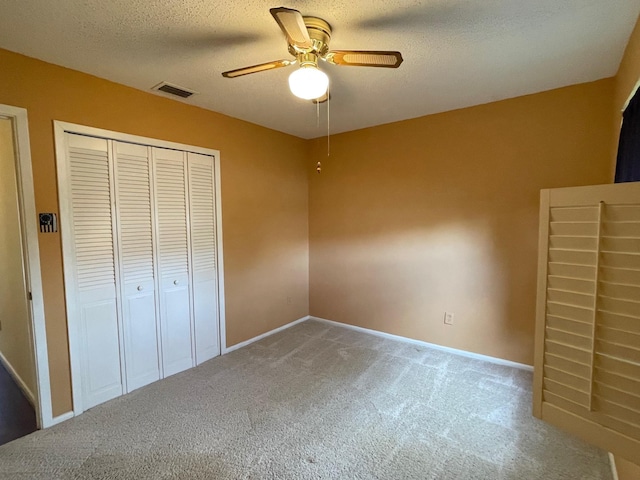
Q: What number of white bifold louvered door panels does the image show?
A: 4